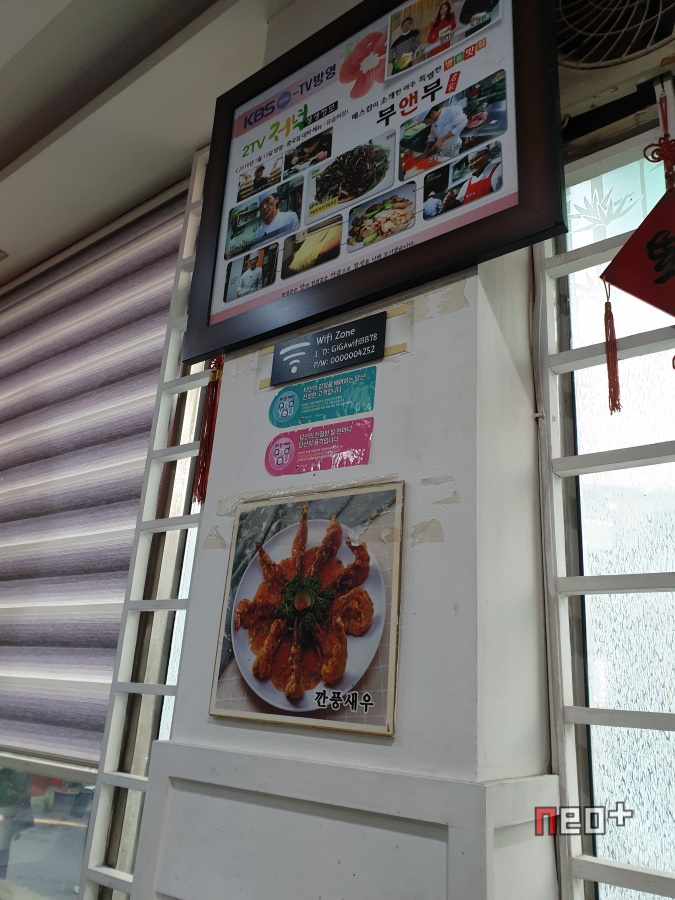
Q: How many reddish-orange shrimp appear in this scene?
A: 9